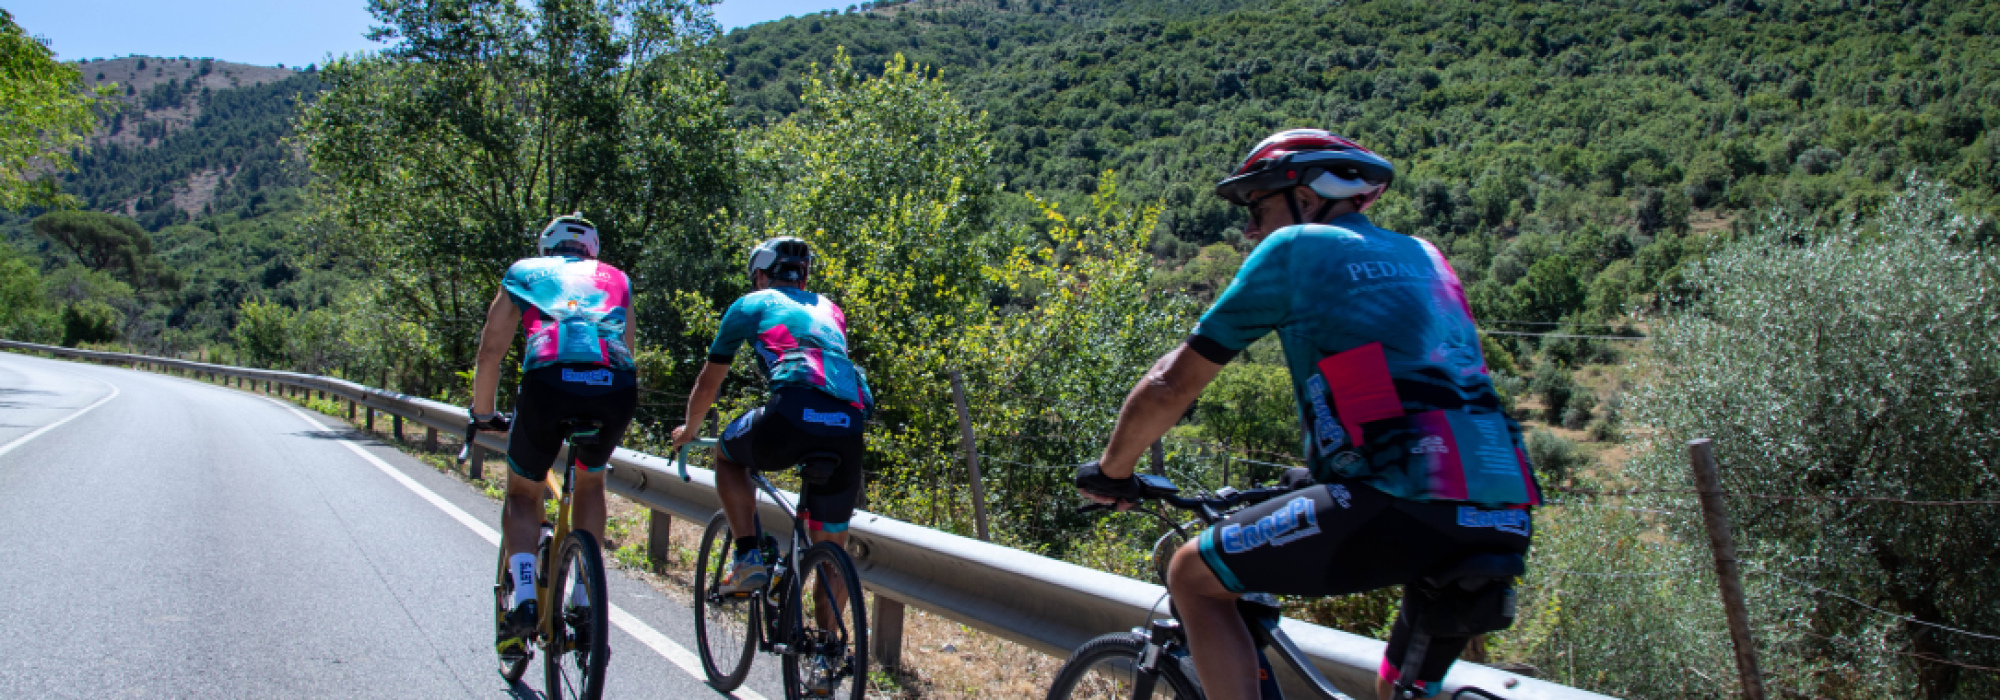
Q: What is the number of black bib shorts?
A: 3